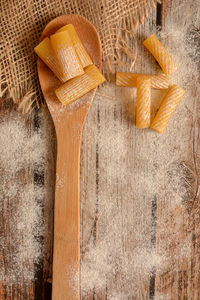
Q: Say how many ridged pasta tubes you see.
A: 8